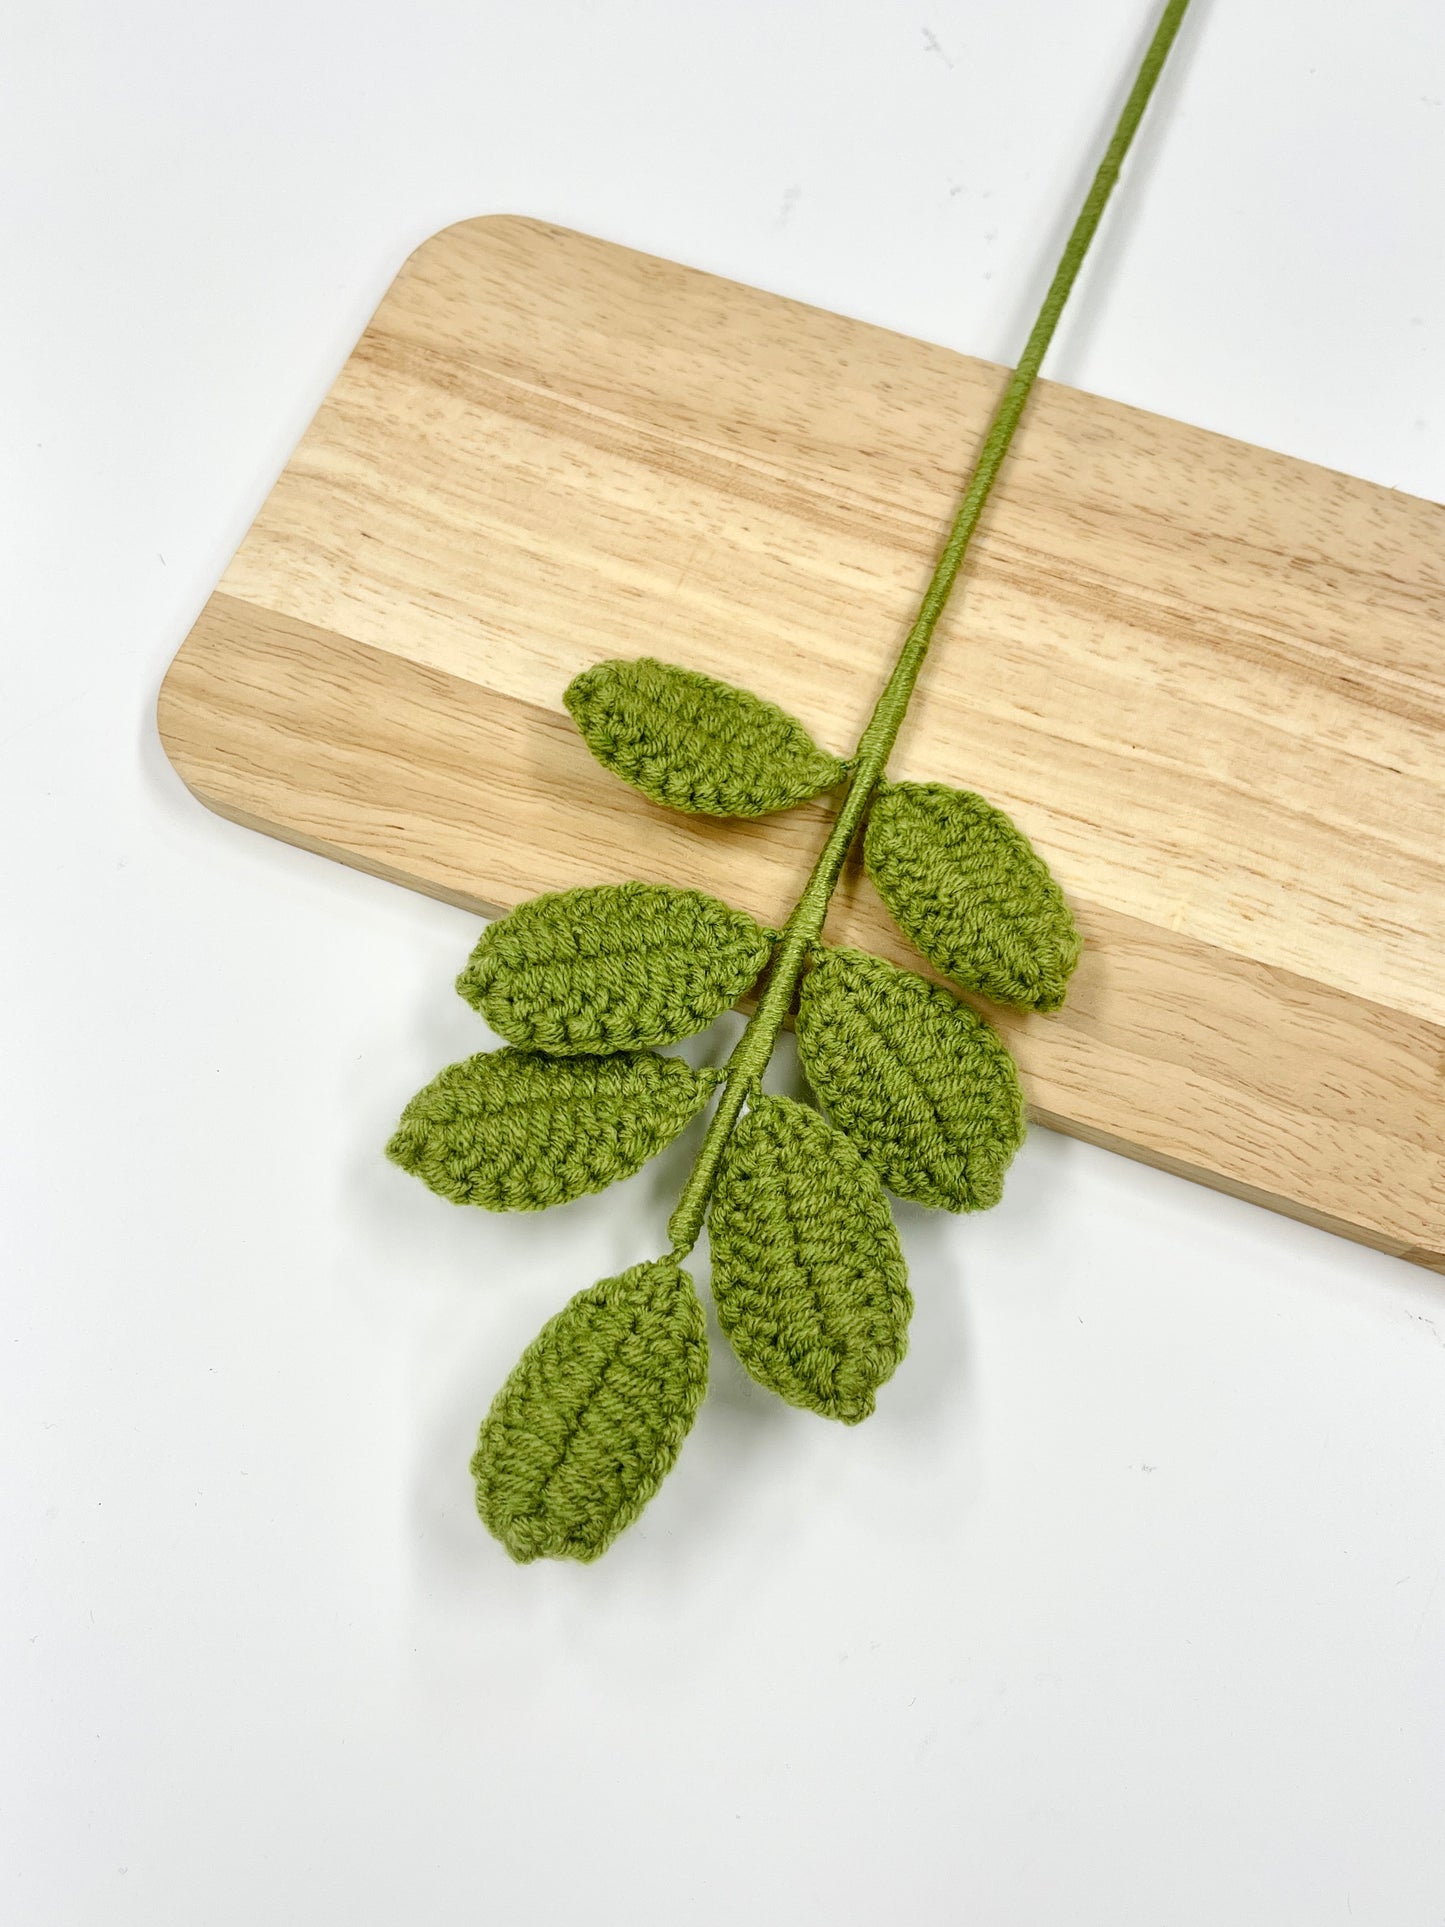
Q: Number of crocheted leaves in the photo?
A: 7